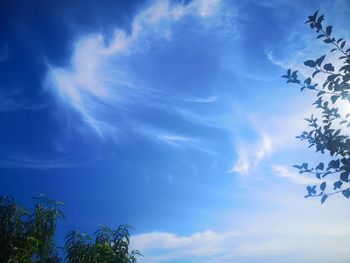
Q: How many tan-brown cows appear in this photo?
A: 0